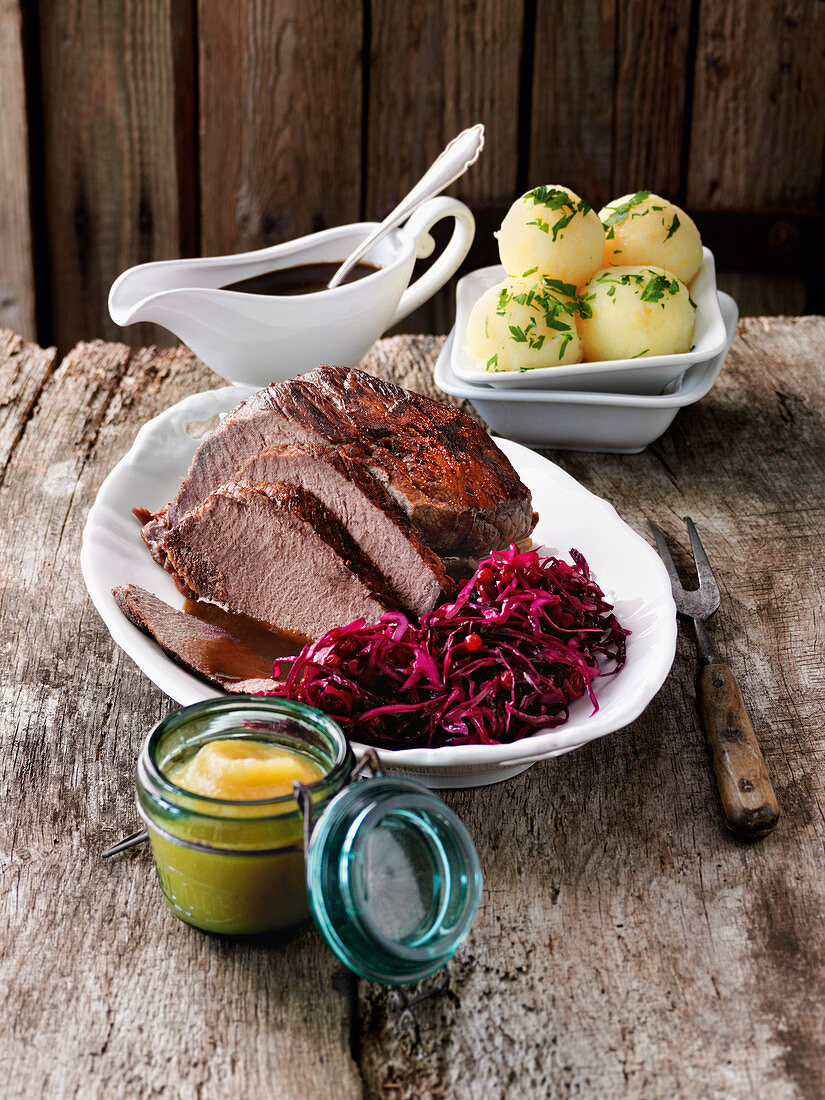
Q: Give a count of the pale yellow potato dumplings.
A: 4